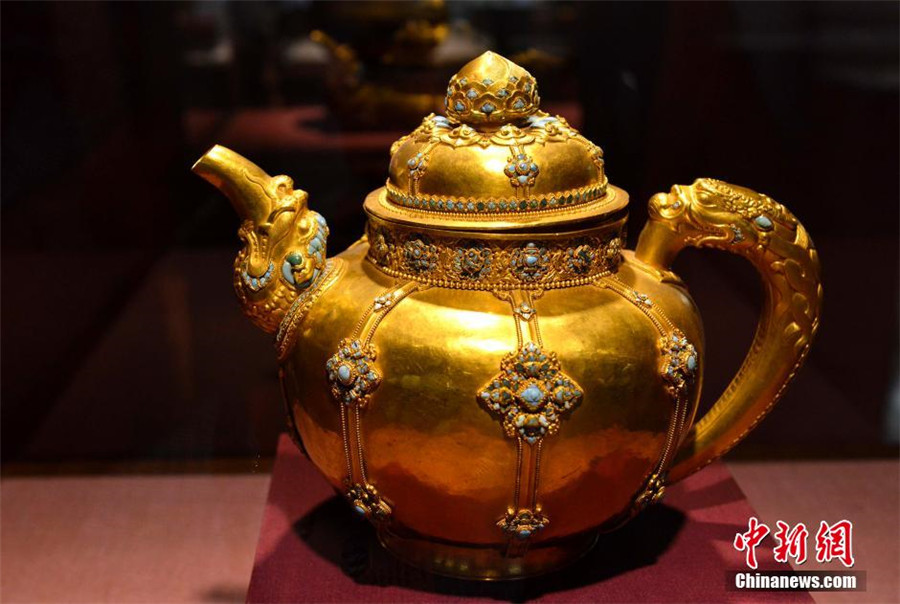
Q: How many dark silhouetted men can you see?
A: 0